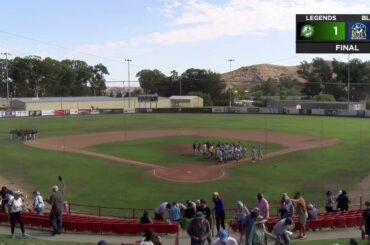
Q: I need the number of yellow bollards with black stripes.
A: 0